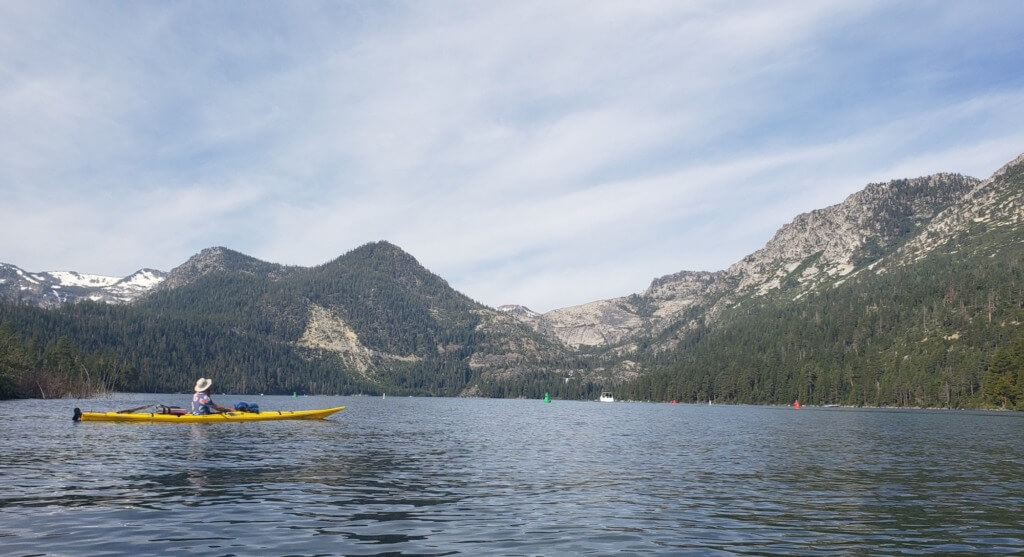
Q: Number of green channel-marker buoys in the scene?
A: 2